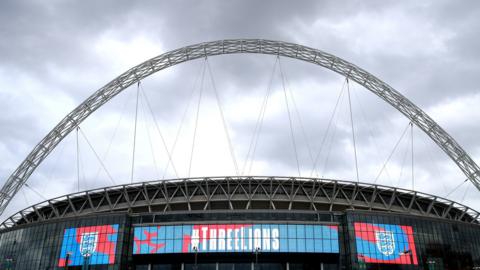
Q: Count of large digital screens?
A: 3